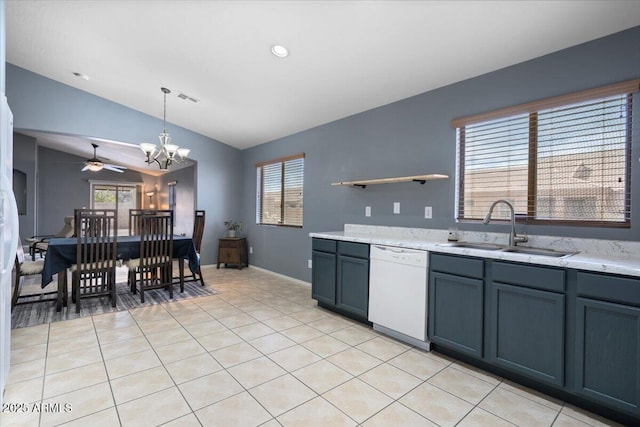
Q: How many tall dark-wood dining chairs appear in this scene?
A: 6